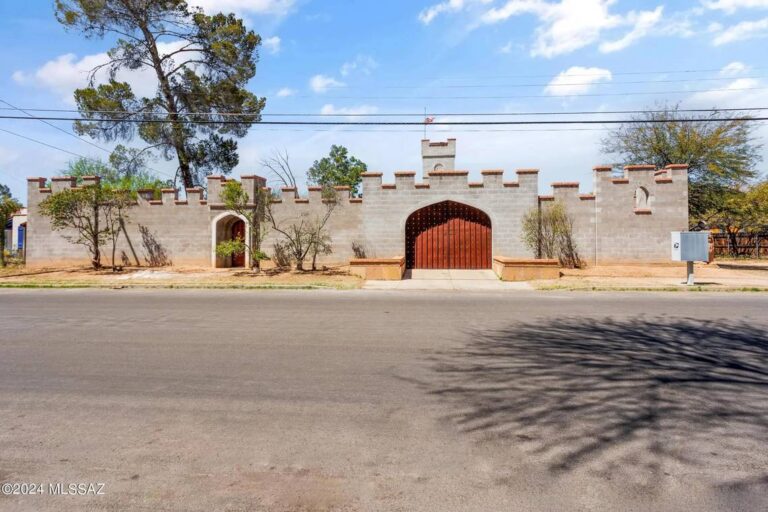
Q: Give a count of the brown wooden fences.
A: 1